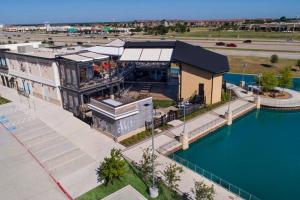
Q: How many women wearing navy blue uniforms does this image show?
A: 0